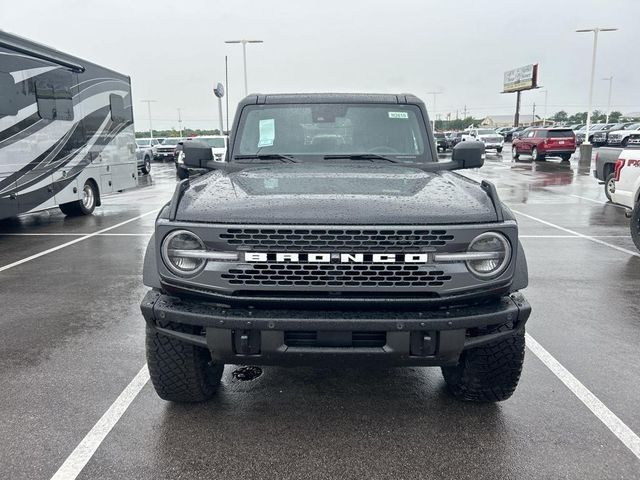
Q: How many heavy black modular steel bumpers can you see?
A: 1